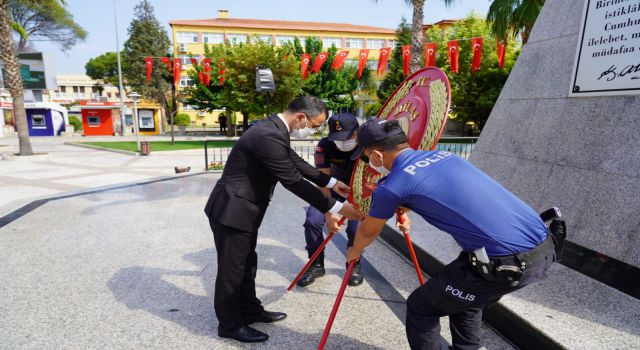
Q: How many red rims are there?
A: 1